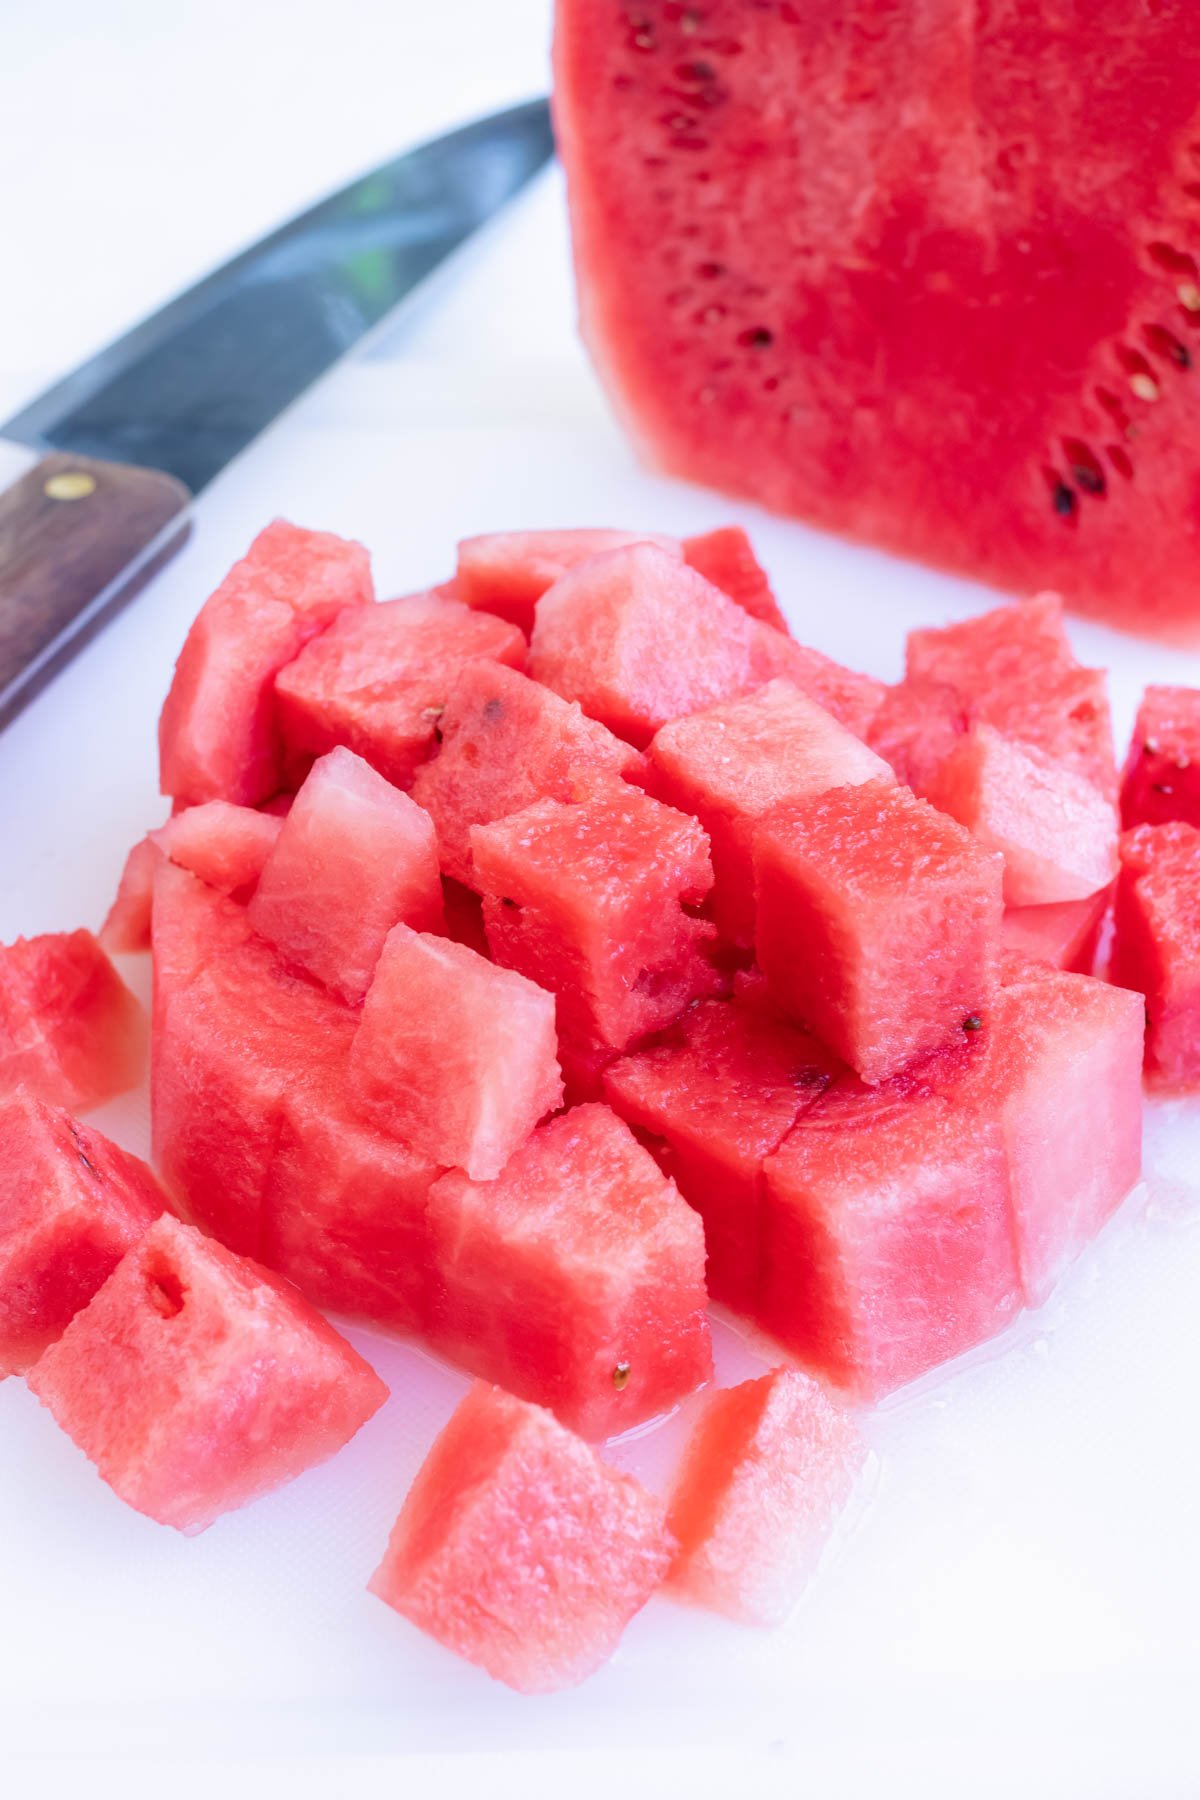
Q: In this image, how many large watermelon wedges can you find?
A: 1